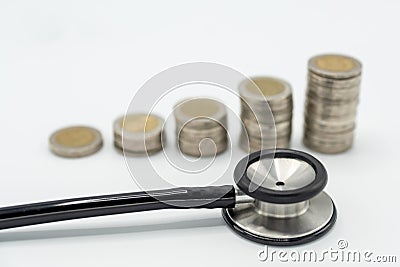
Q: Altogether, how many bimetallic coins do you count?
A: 5